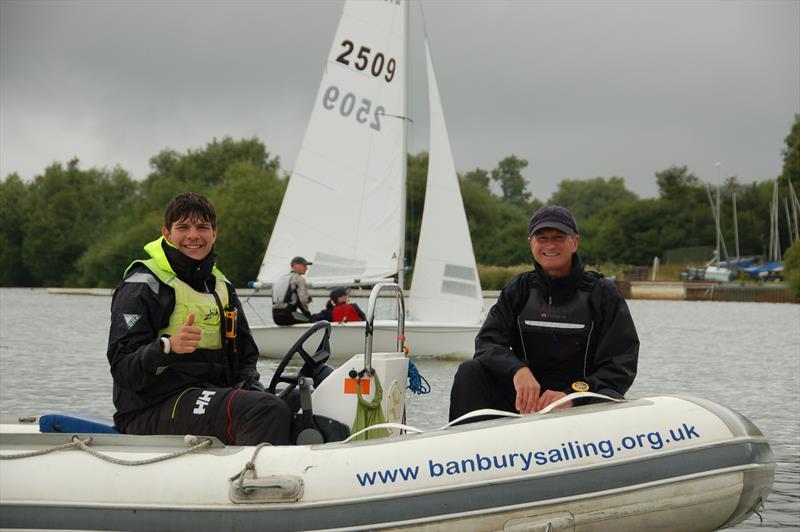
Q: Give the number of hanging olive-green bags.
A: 1